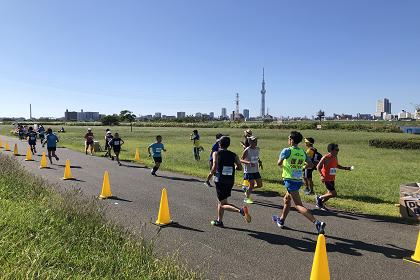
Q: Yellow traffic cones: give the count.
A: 11